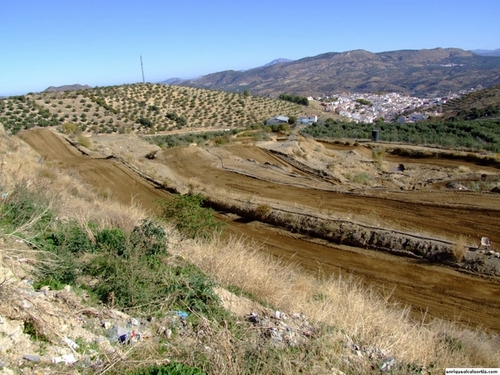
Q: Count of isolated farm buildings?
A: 2